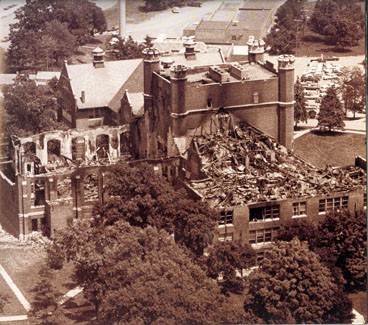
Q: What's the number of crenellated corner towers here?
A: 4